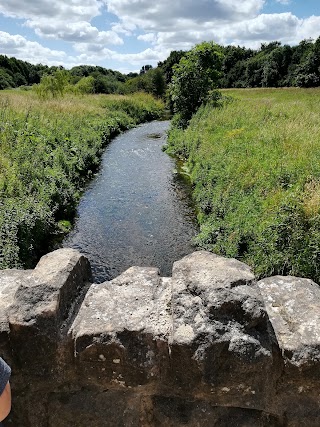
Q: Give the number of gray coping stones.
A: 5